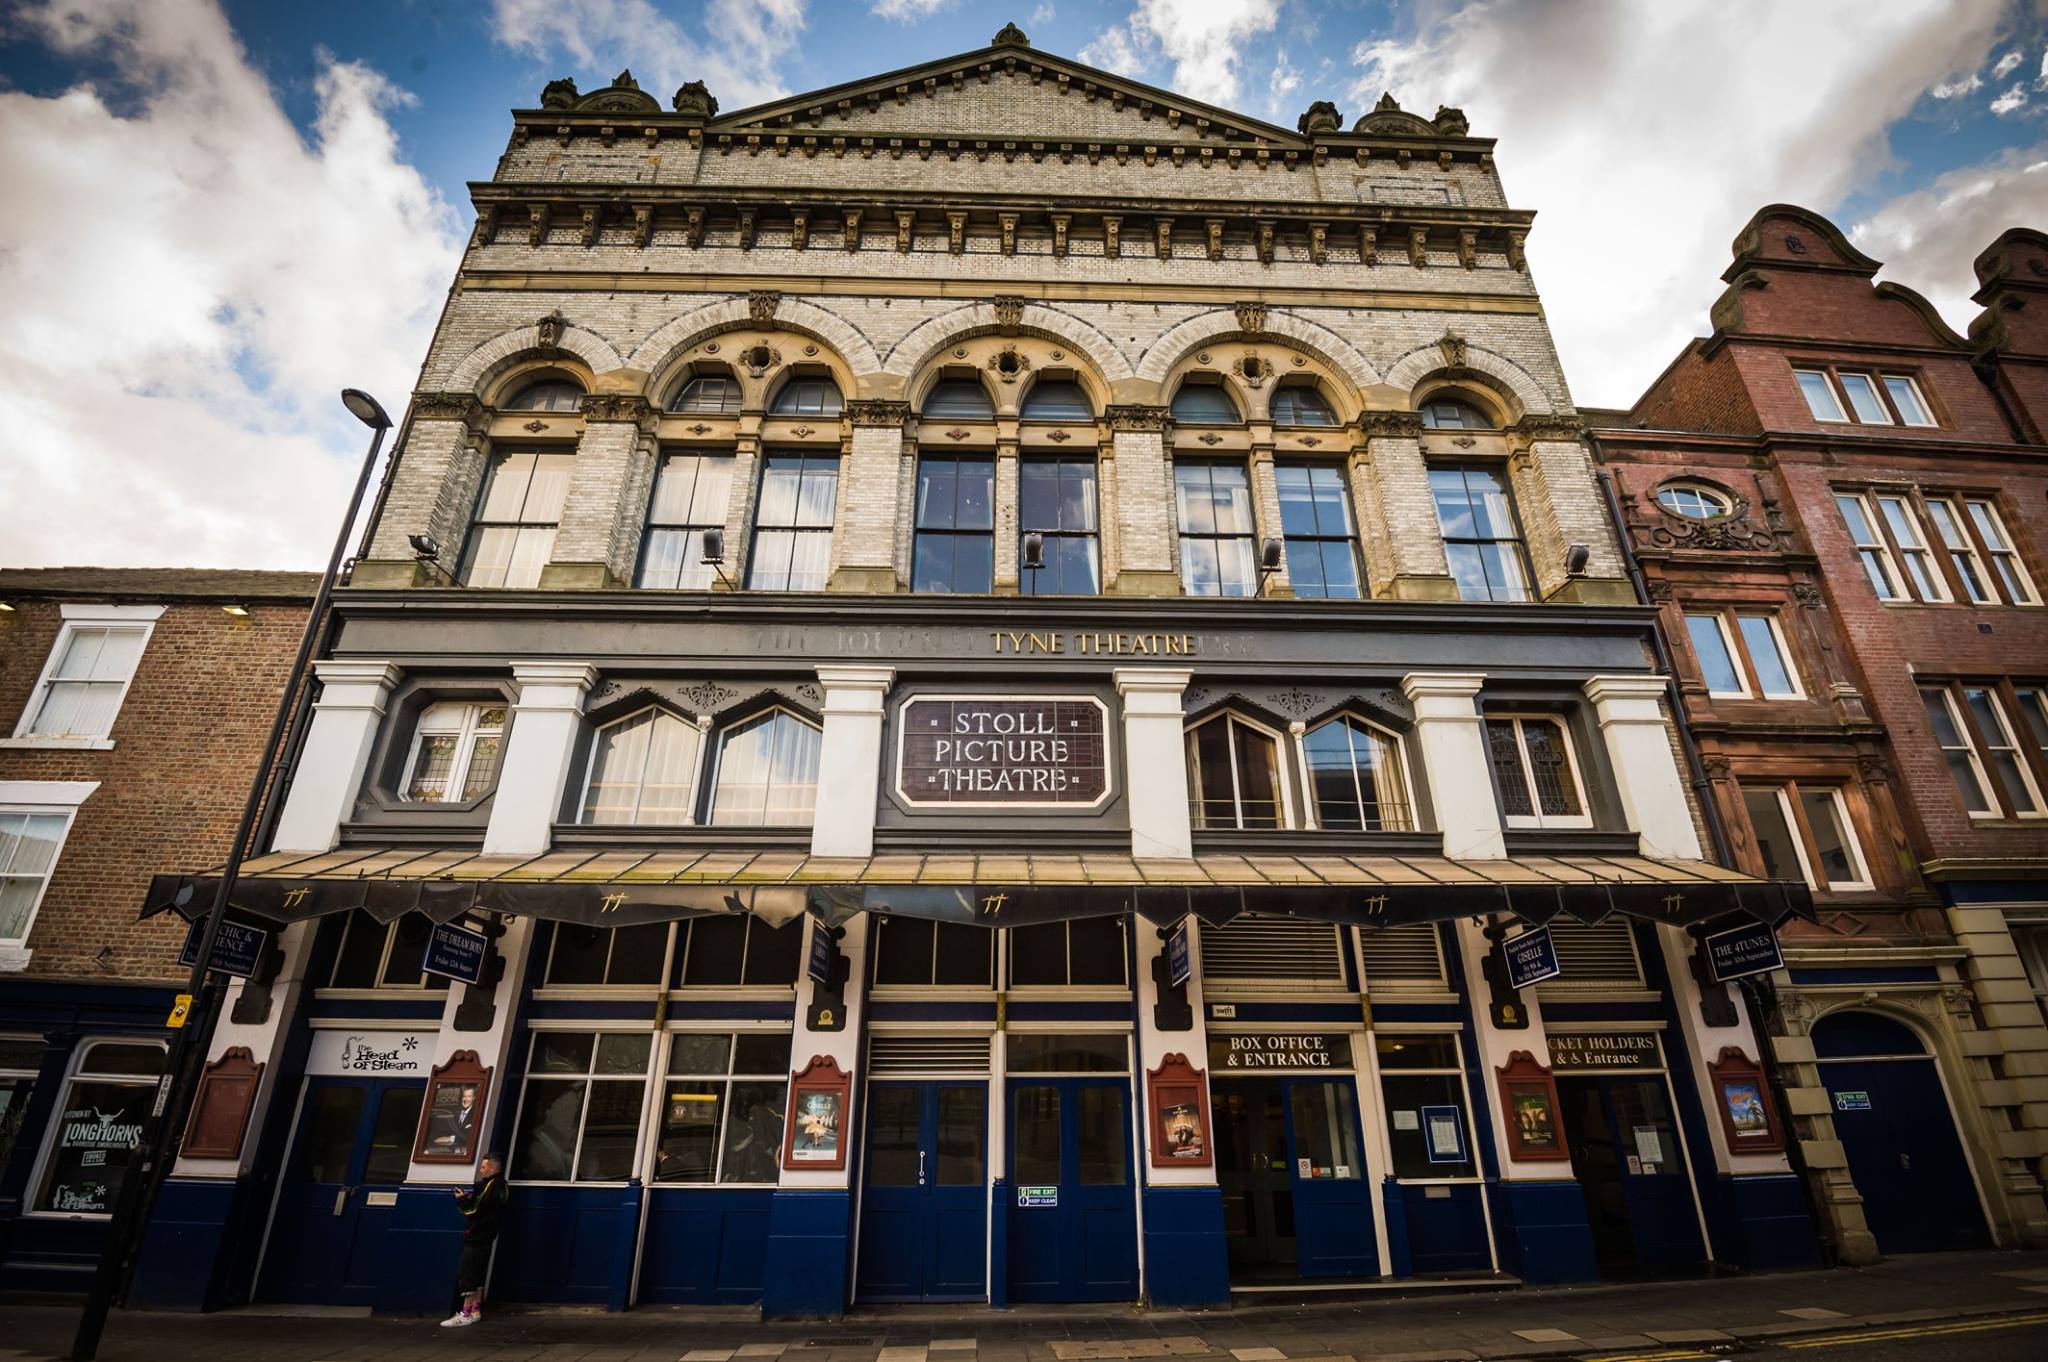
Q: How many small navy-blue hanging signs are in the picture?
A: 6